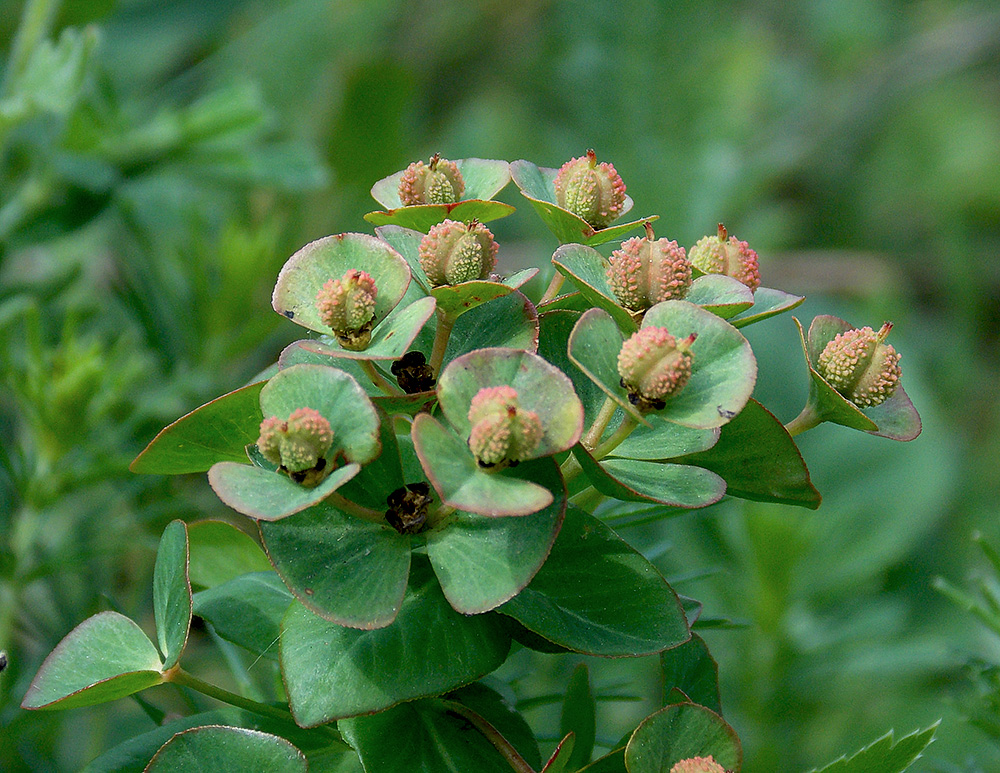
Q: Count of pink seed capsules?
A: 11